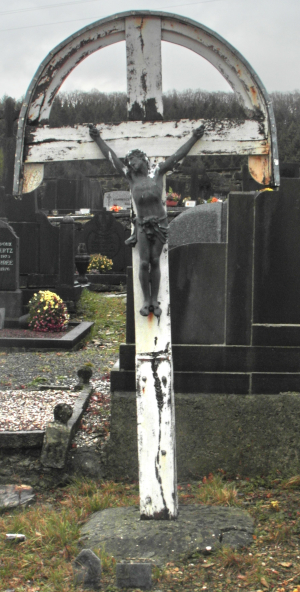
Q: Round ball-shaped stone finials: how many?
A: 2